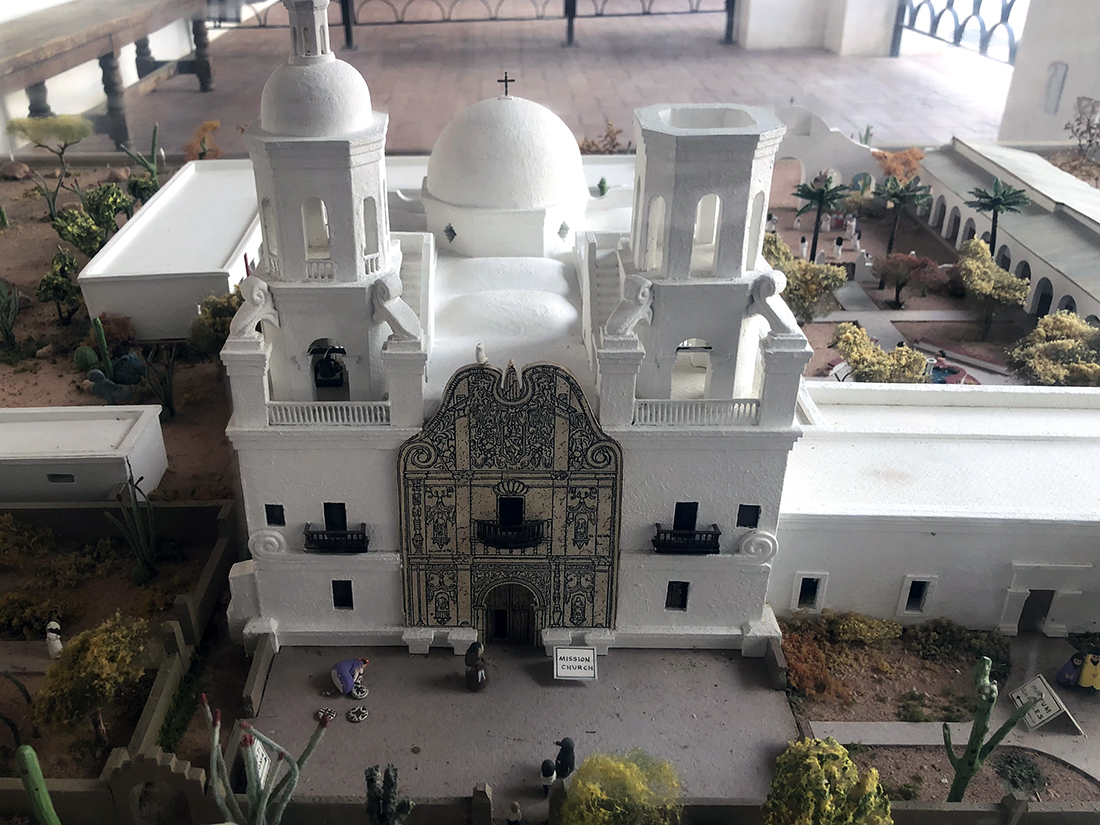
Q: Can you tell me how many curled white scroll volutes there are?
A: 6